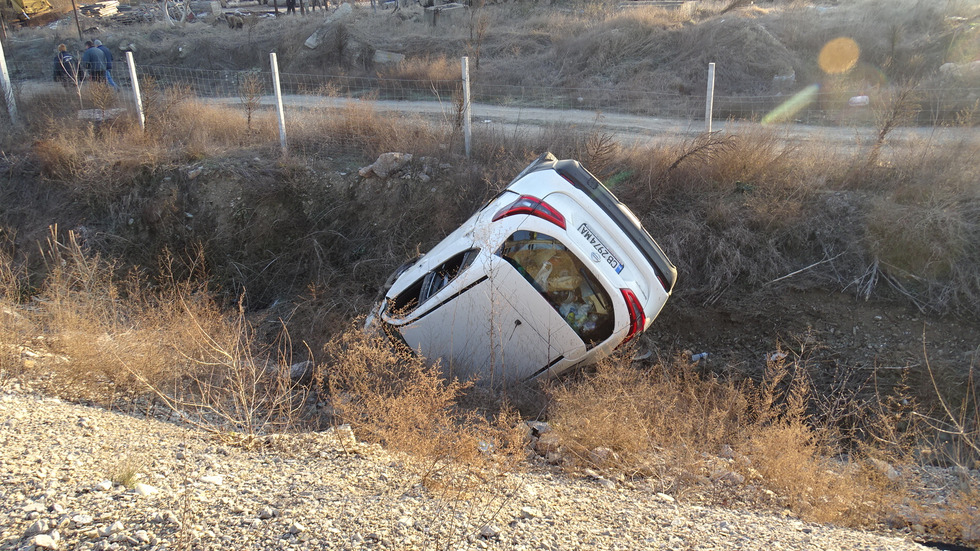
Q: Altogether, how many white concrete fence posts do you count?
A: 5